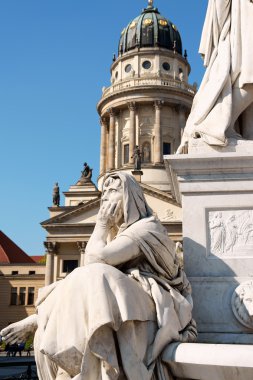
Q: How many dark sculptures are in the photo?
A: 3